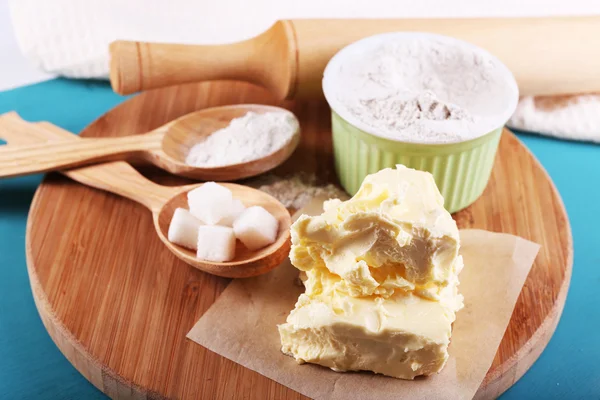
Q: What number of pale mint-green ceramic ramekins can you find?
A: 1